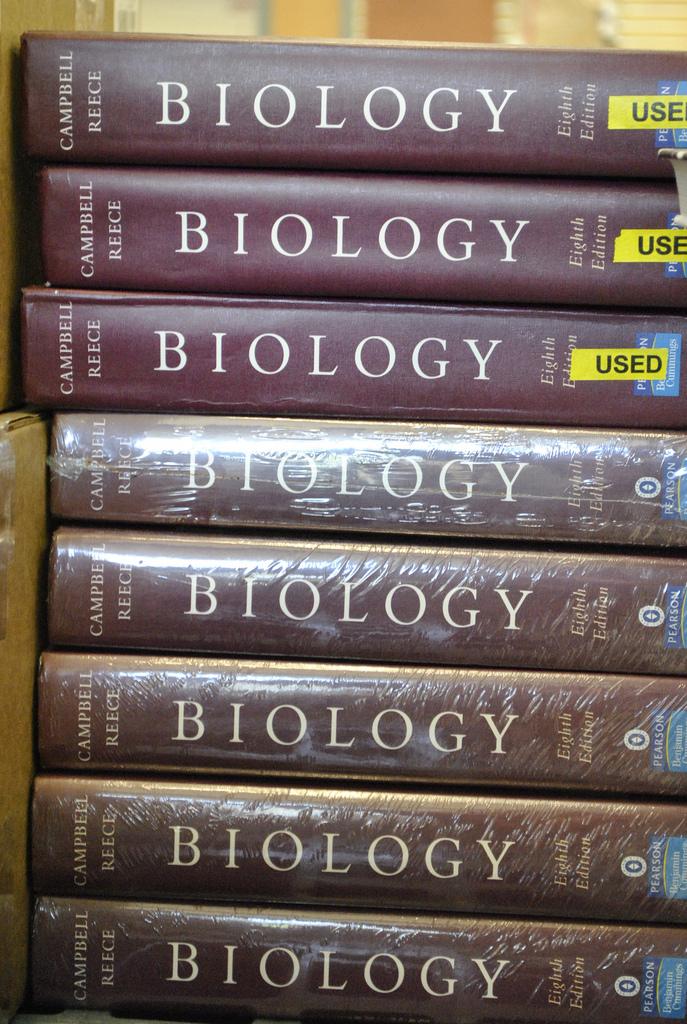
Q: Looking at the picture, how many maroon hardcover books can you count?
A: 8